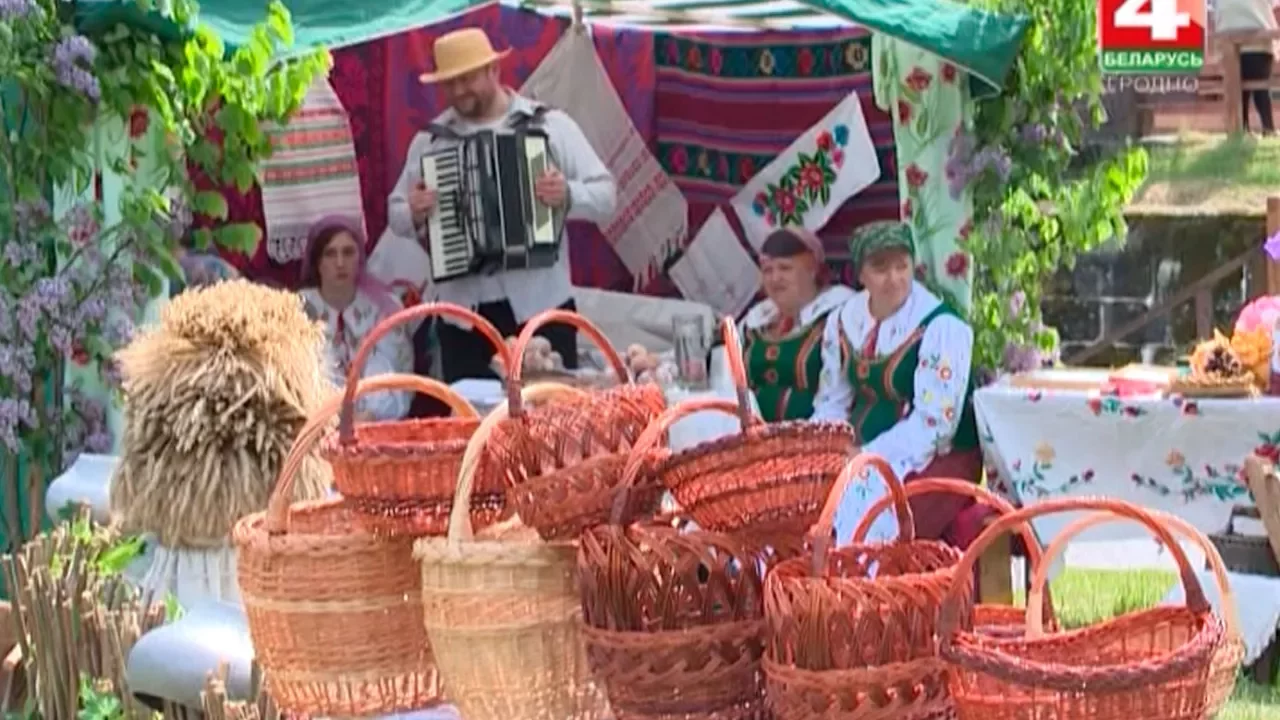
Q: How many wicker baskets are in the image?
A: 10